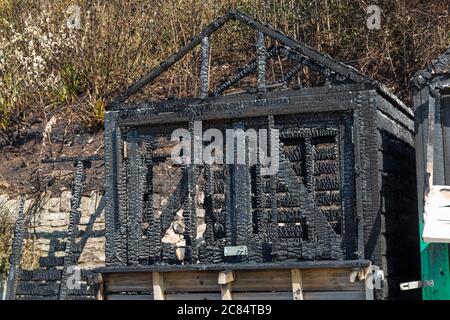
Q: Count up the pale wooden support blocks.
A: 3